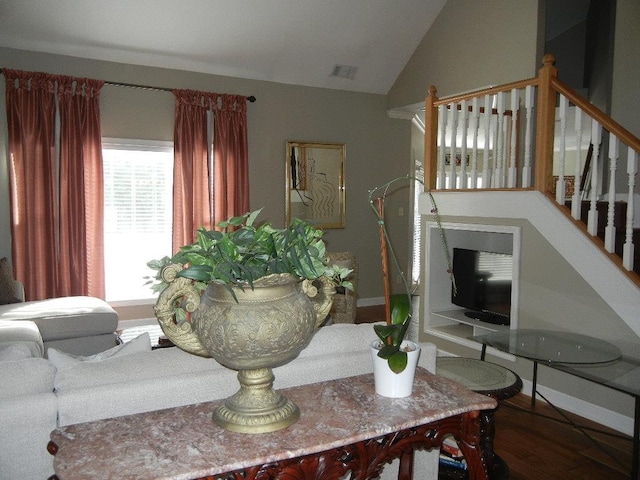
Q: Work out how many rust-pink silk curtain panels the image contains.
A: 4